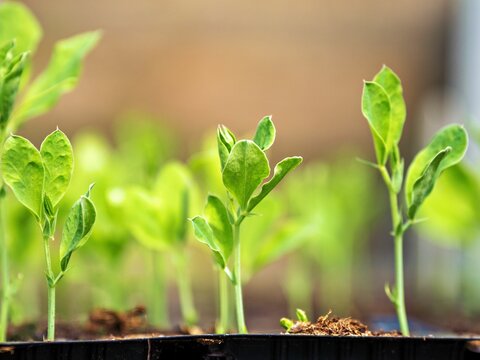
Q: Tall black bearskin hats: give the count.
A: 0